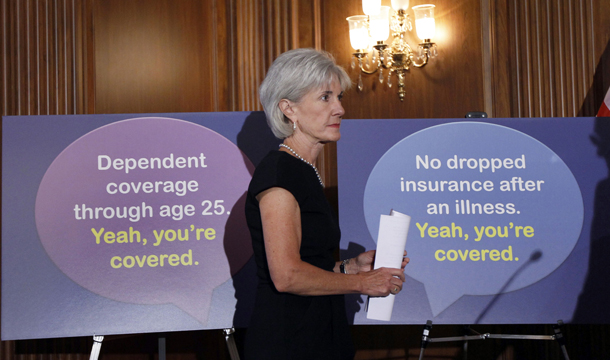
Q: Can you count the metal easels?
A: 2